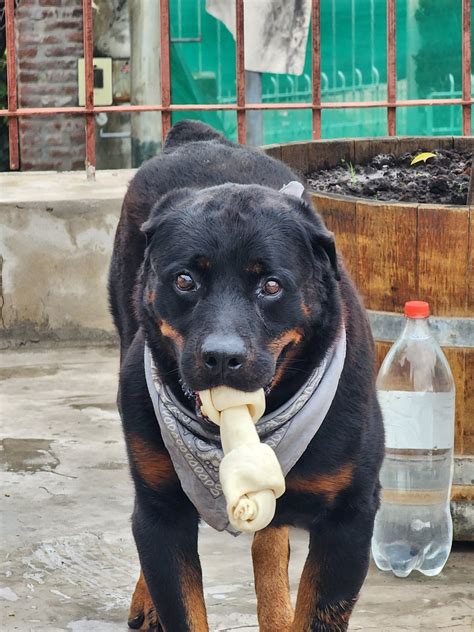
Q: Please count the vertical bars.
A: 7